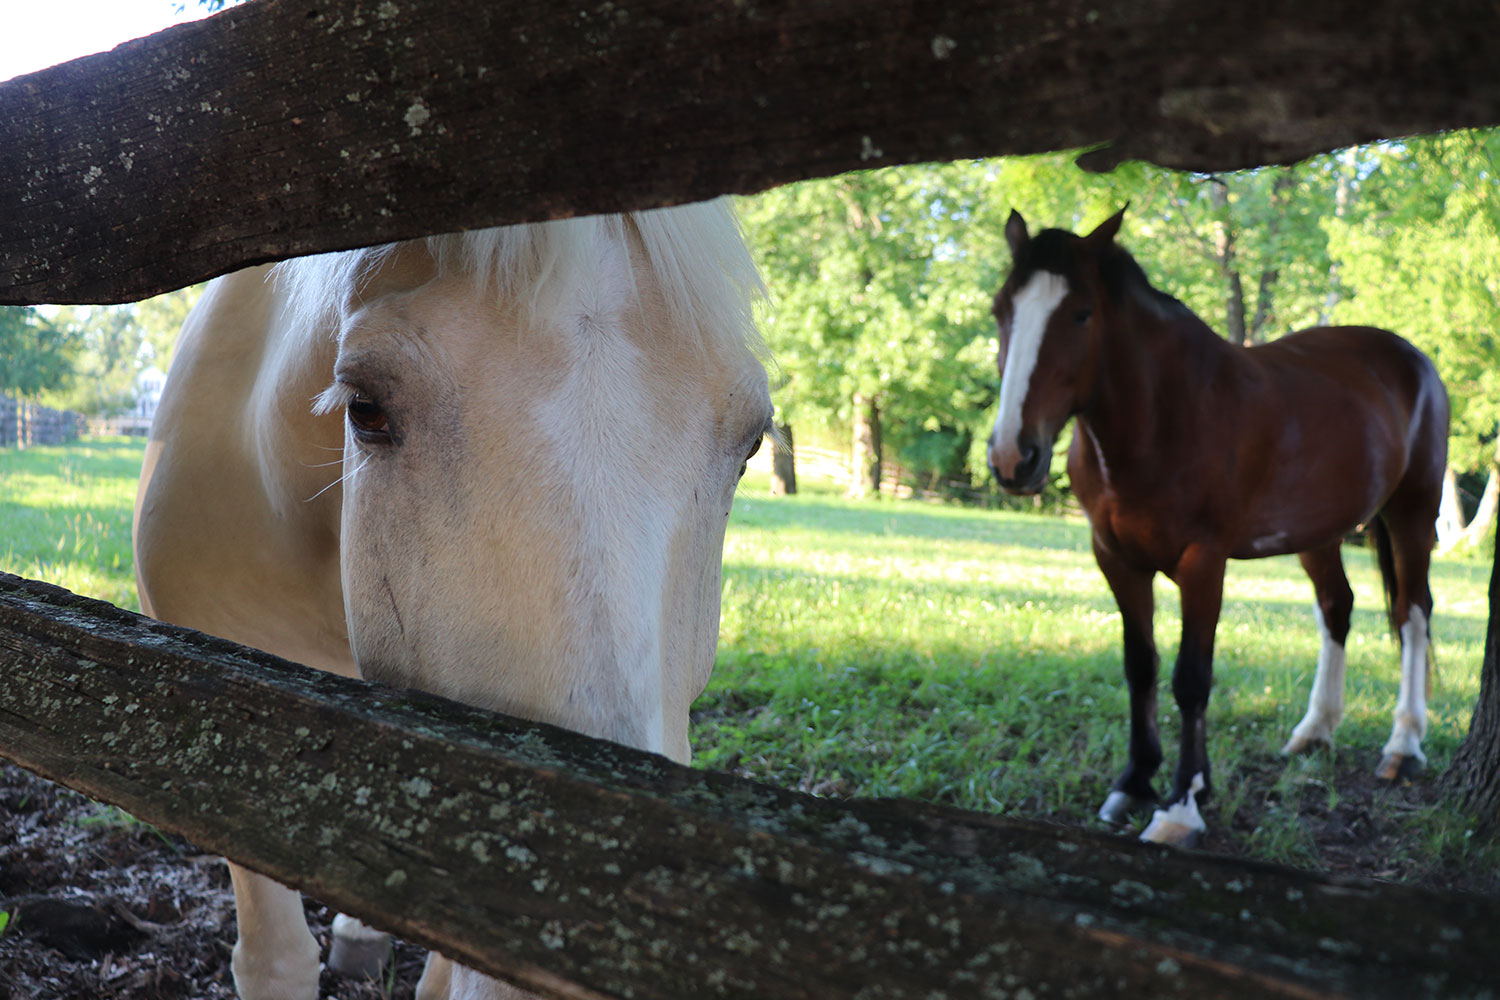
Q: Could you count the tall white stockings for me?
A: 2